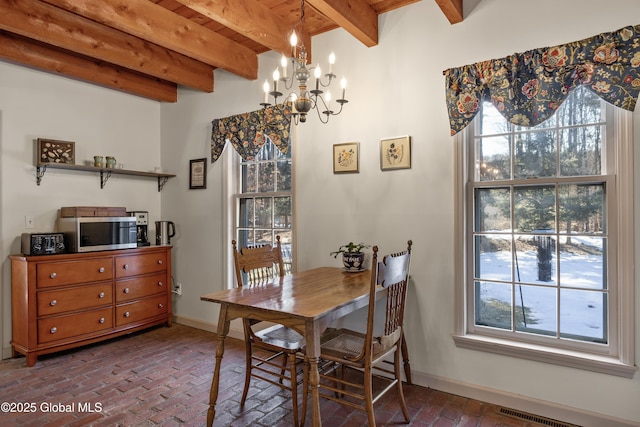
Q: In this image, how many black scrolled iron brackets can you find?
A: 3